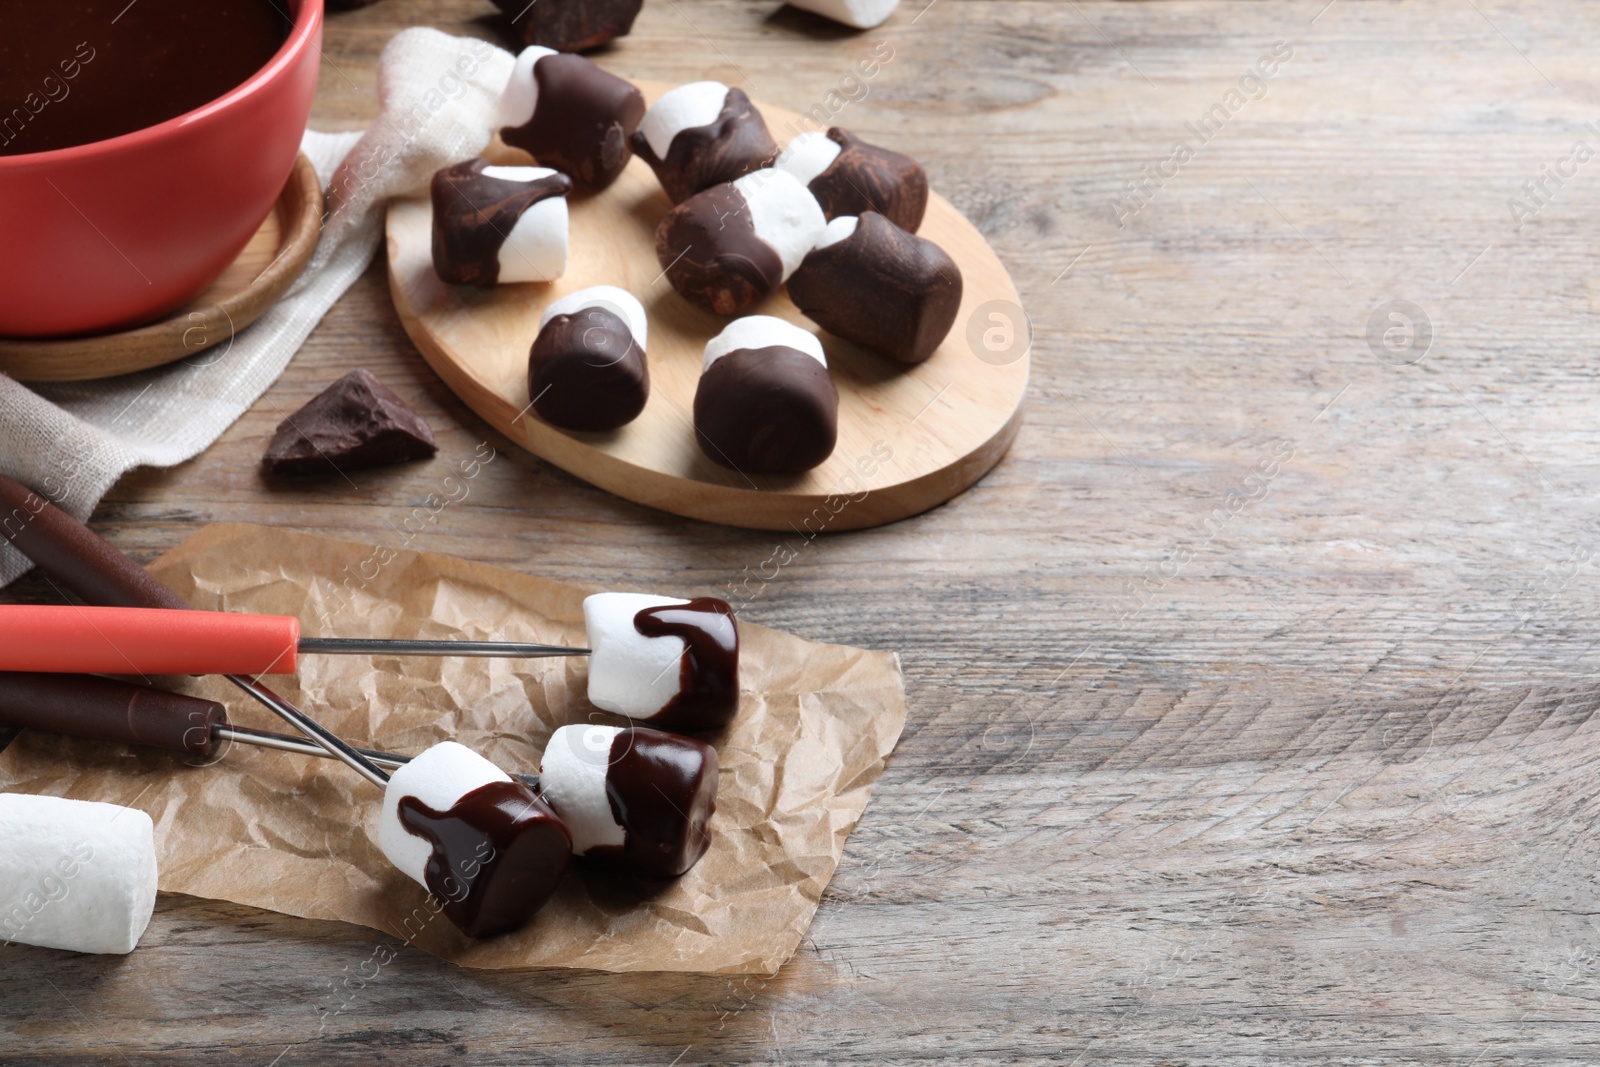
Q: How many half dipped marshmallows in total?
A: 11